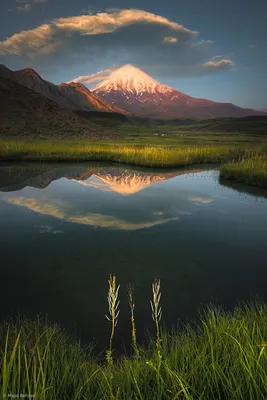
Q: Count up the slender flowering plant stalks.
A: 3